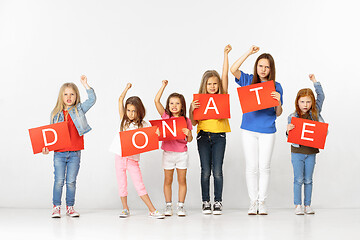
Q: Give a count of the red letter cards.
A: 6